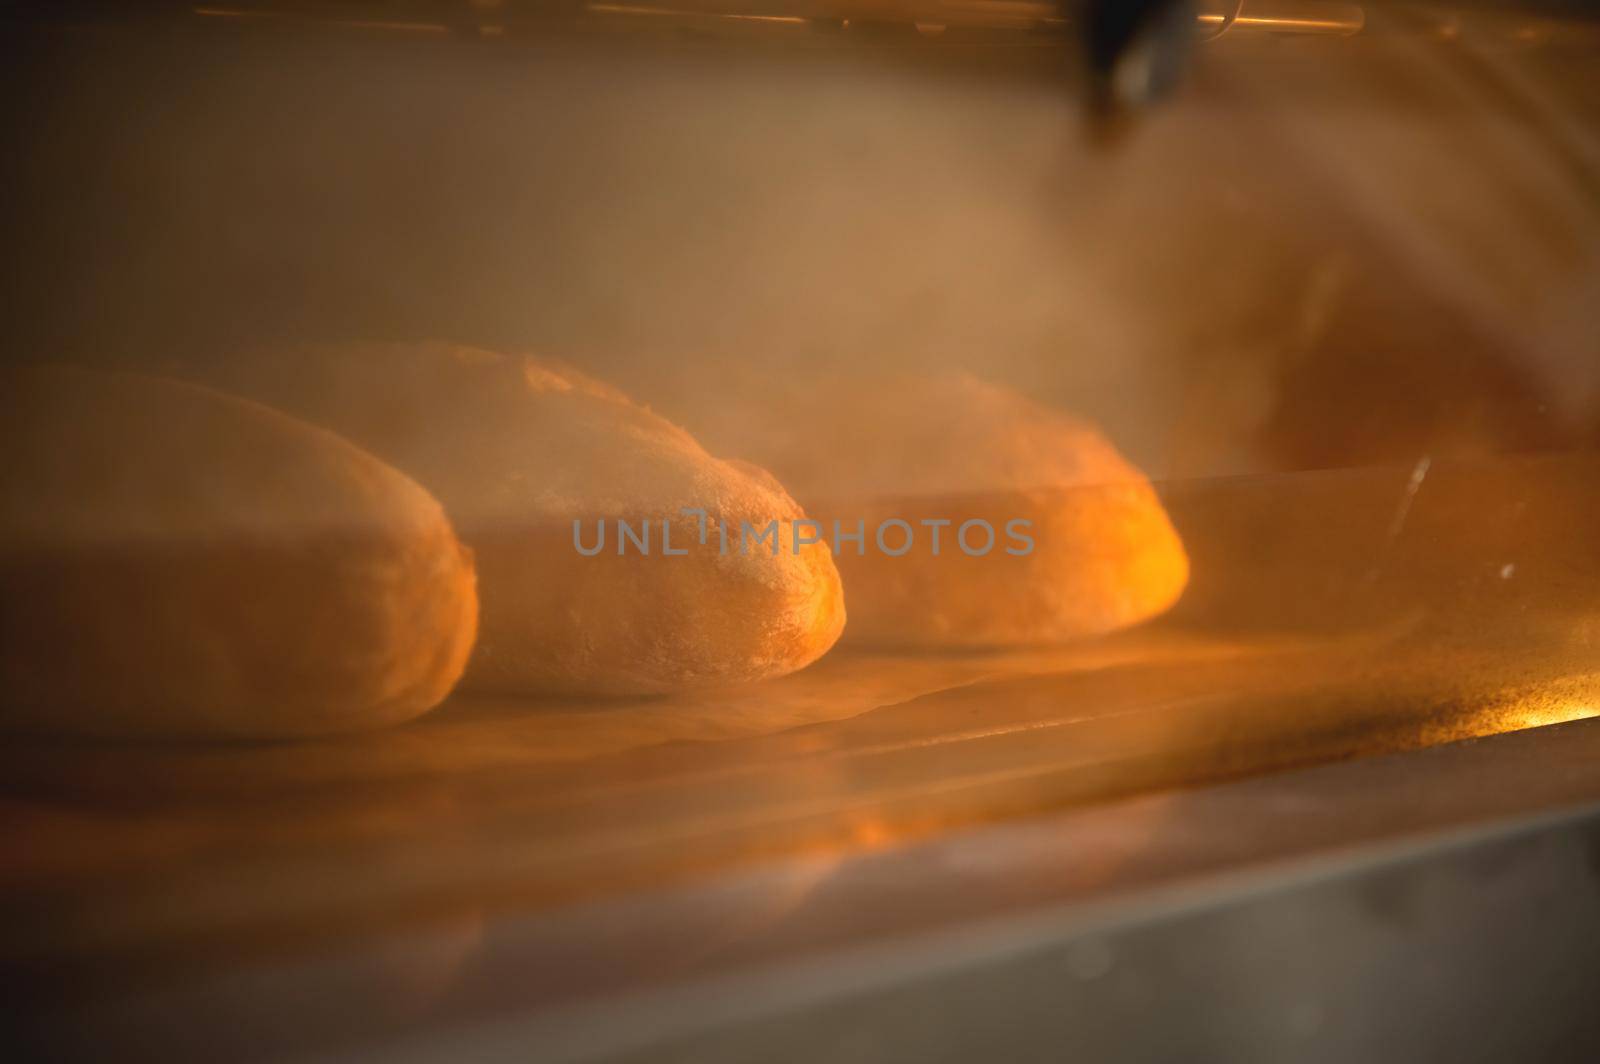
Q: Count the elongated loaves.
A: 3